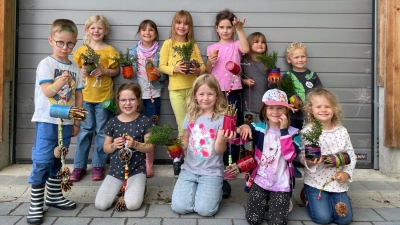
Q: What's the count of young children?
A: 11